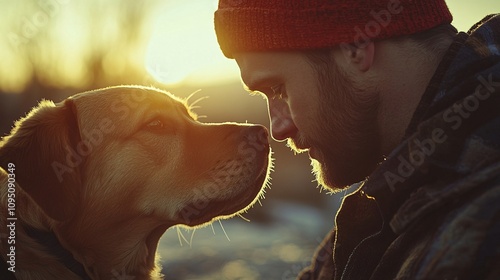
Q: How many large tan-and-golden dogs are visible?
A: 1